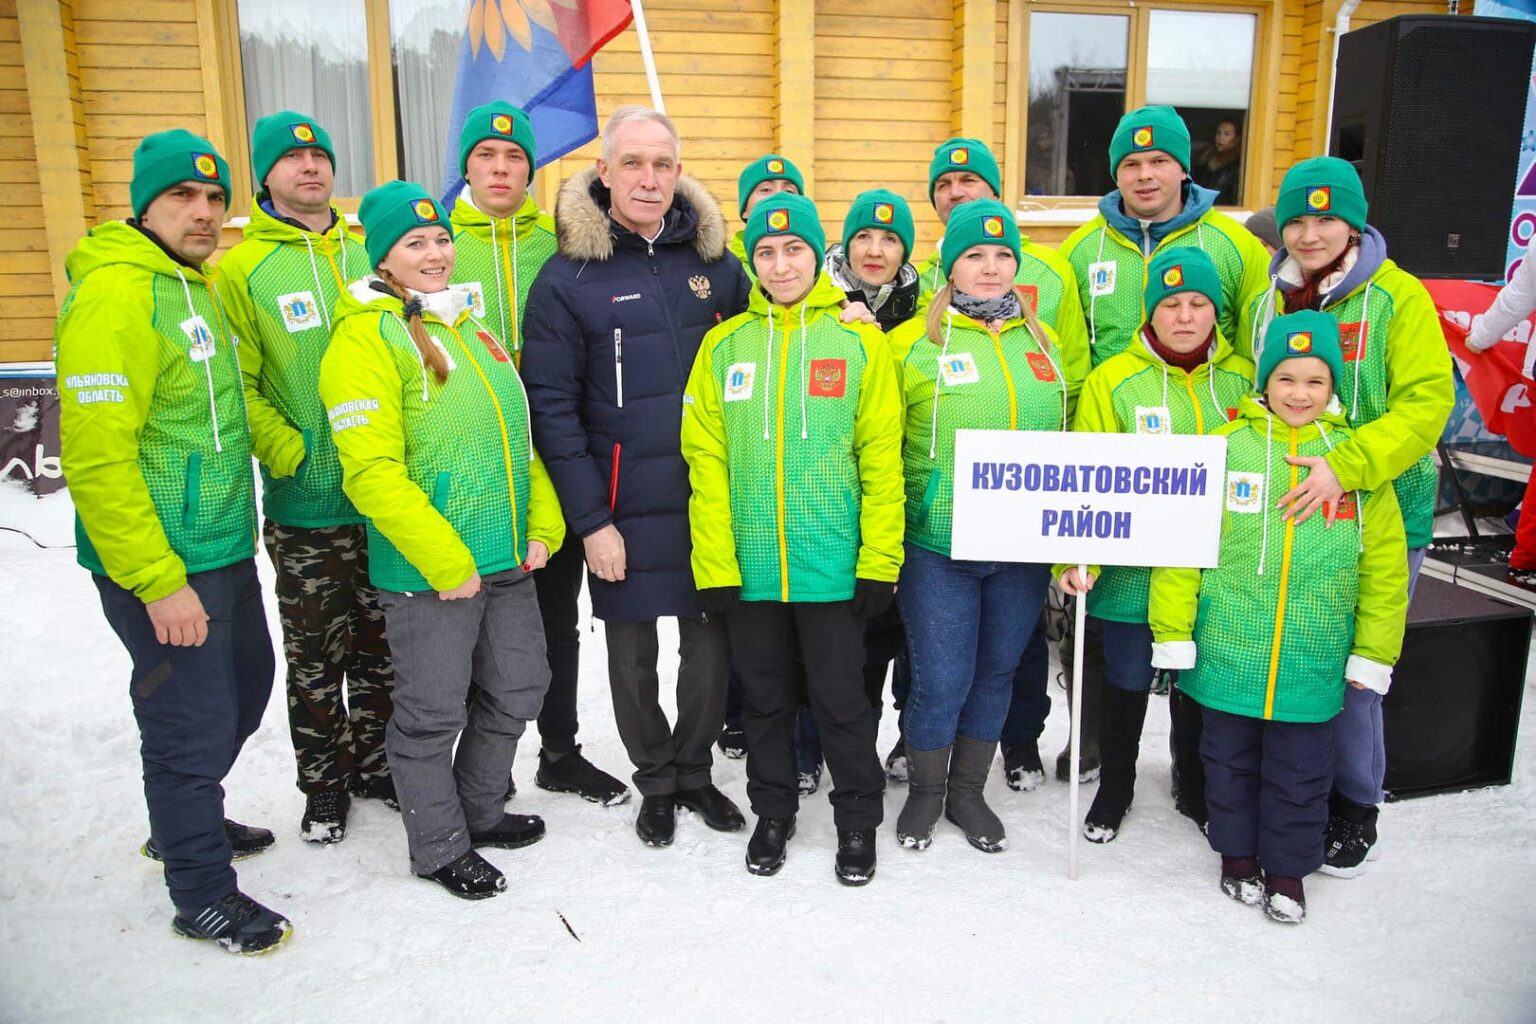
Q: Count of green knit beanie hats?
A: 13